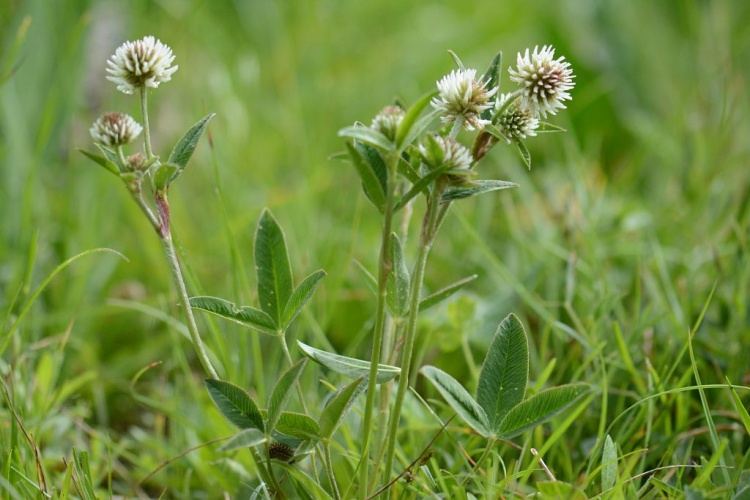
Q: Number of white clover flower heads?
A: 7